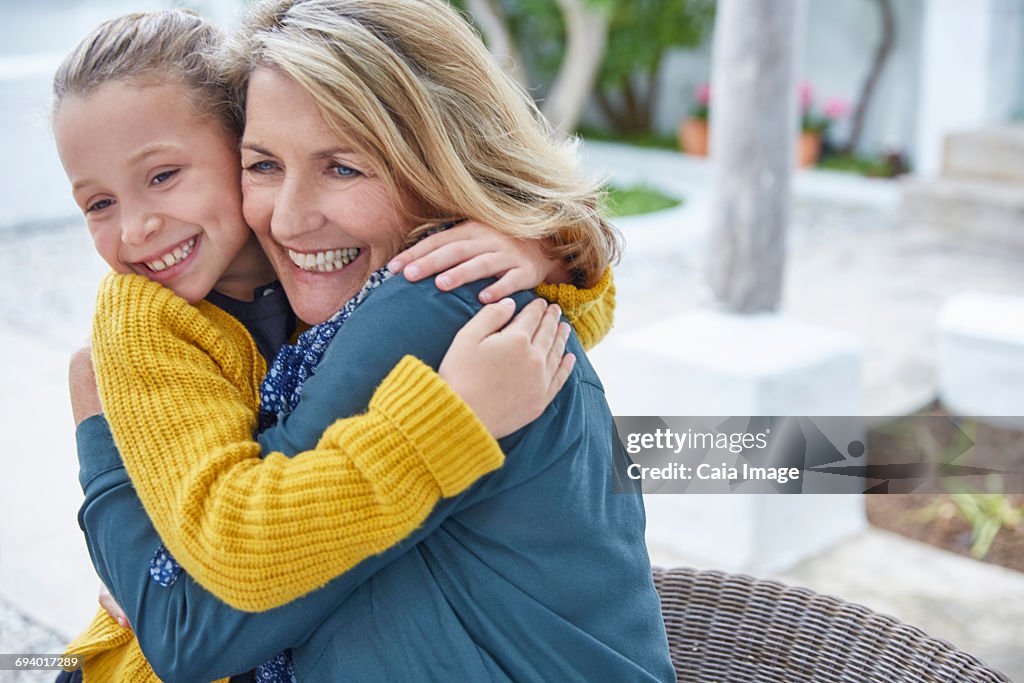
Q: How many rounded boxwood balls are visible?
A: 0